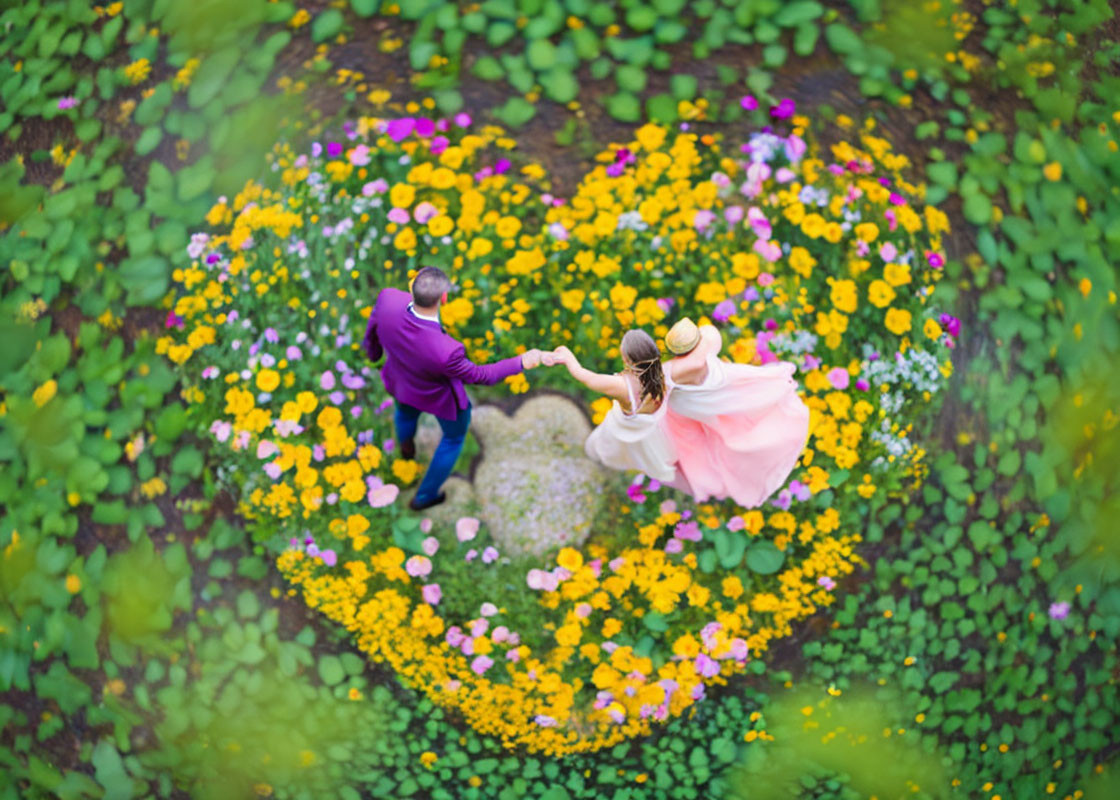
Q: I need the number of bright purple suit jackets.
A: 1